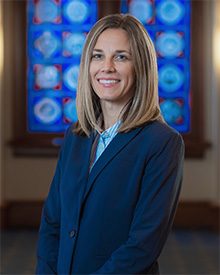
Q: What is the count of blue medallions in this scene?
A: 13